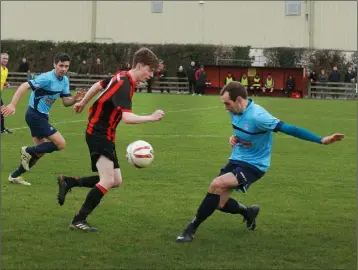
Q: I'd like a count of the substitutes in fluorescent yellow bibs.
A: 4